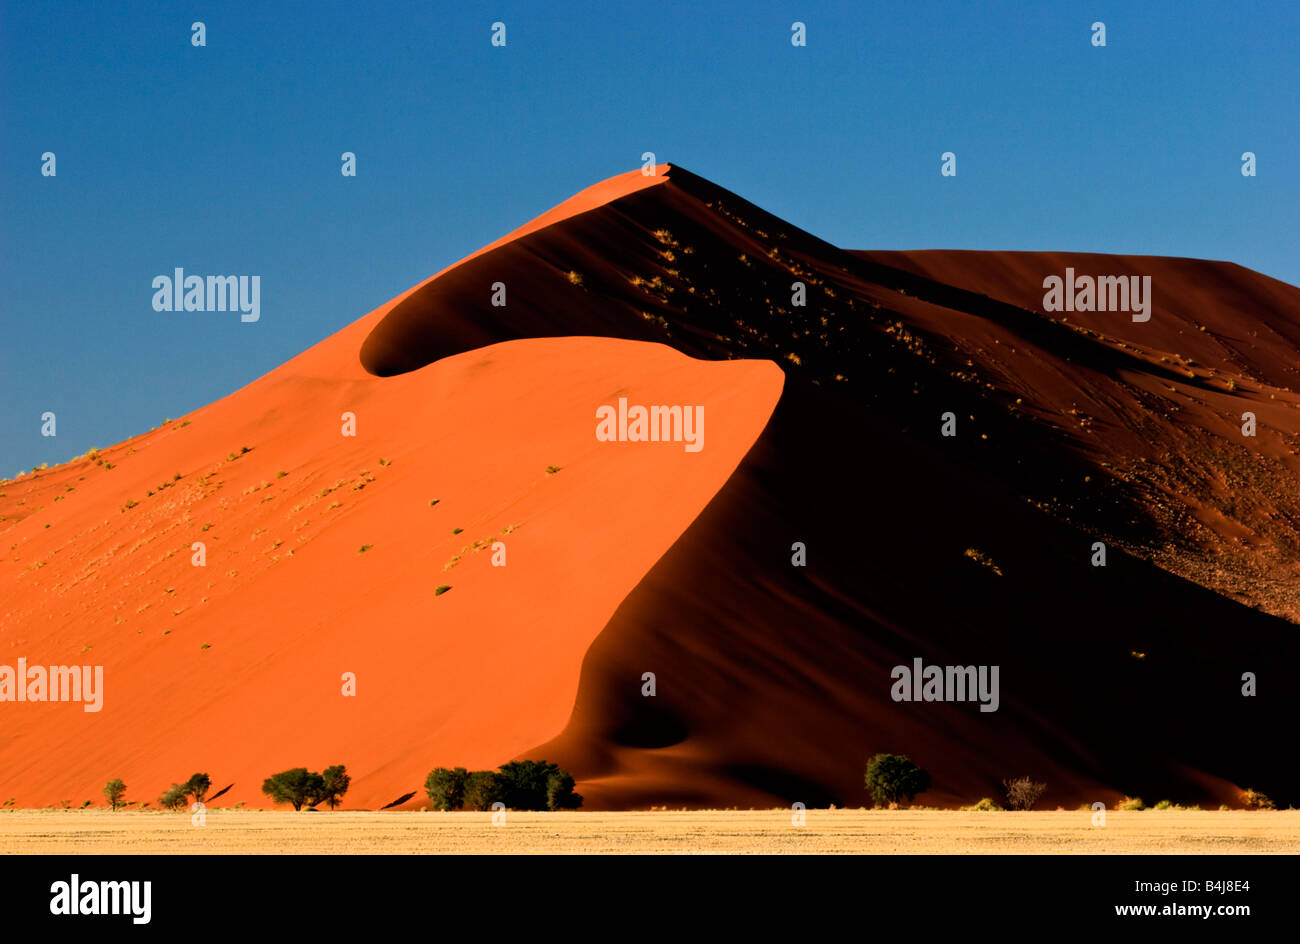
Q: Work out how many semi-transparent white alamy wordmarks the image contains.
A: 5